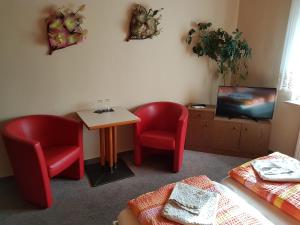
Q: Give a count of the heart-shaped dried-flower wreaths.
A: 2